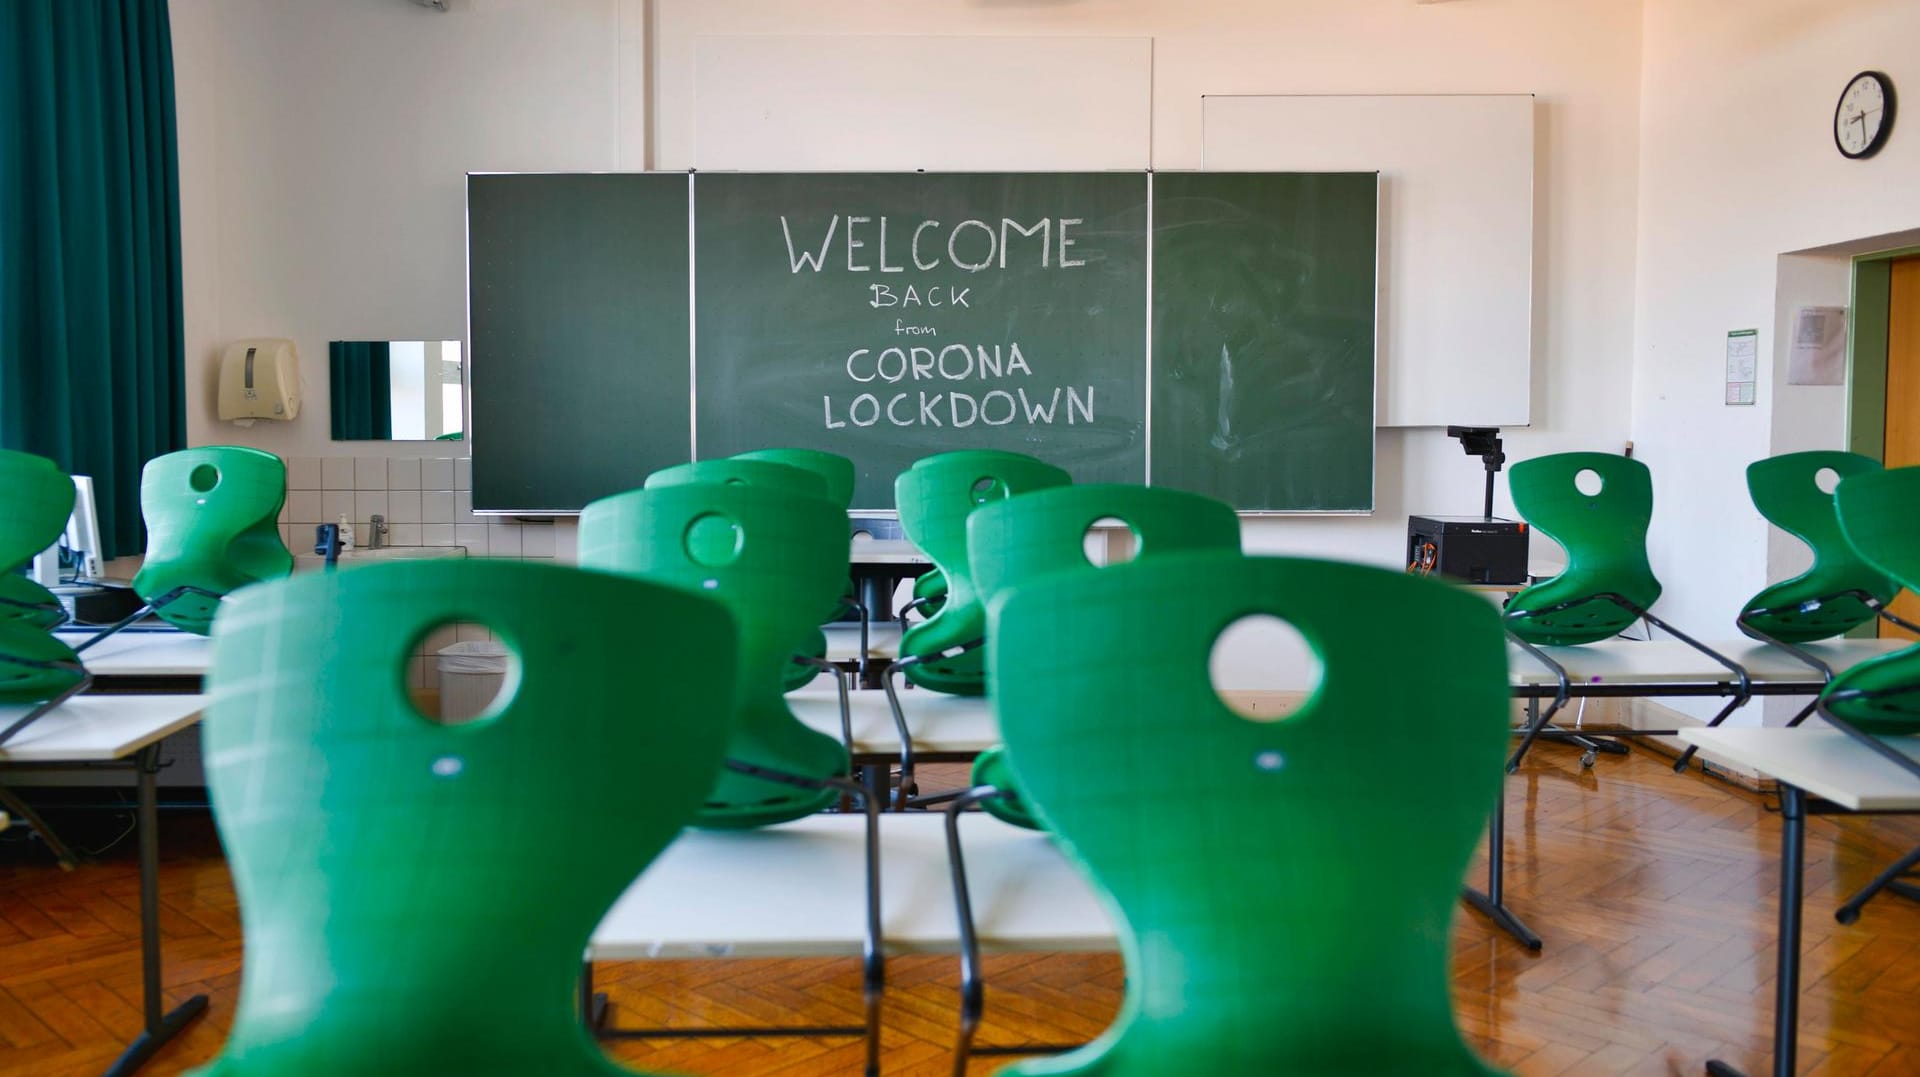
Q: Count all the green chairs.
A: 14